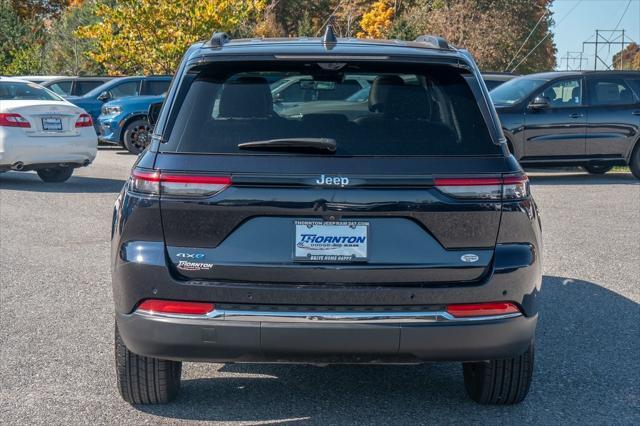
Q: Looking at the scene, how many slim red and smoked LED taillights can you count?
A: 2